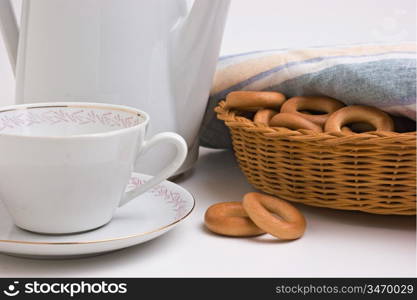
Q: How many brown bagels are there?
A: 7